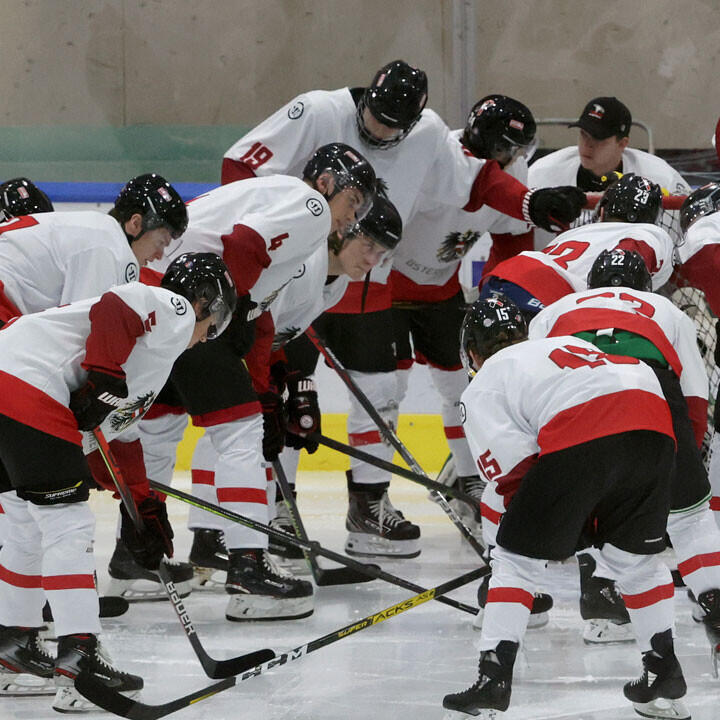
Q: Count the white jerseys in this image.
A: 11